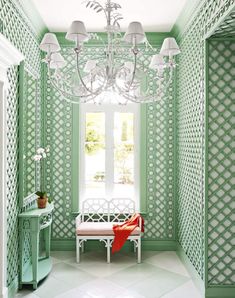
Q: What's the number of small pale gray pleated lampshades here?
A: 8